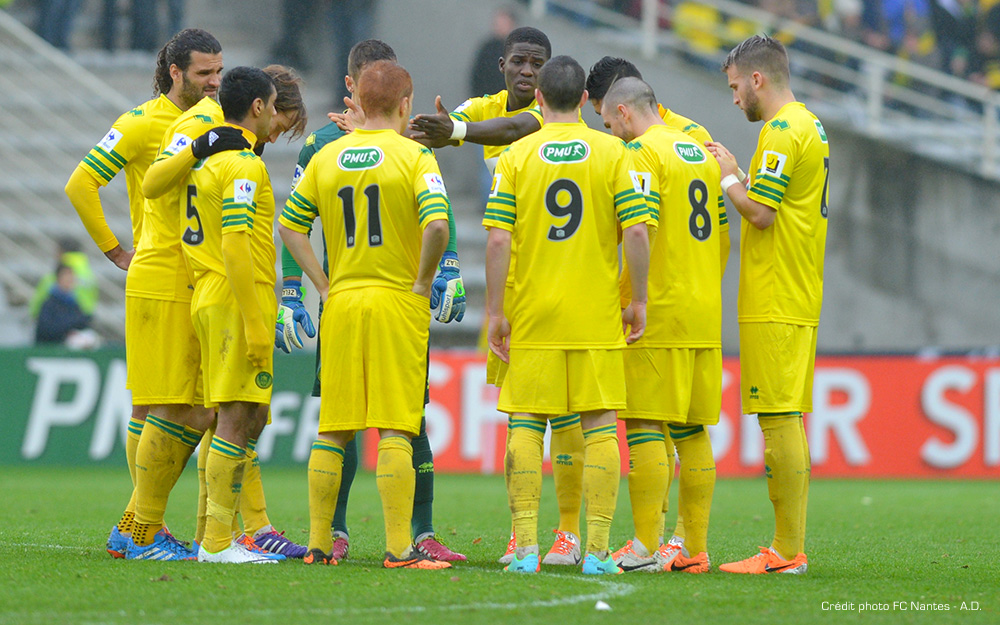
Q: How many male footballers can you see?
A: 10